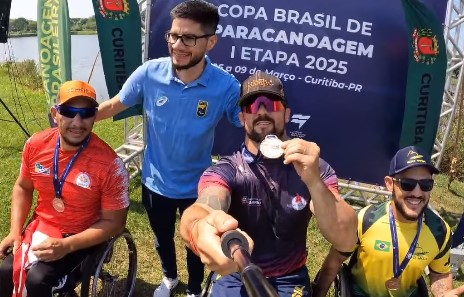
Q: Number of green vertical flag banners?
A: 3